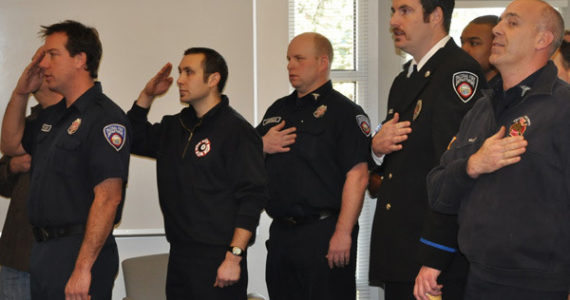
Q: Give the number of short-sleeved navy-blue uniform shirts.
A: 2